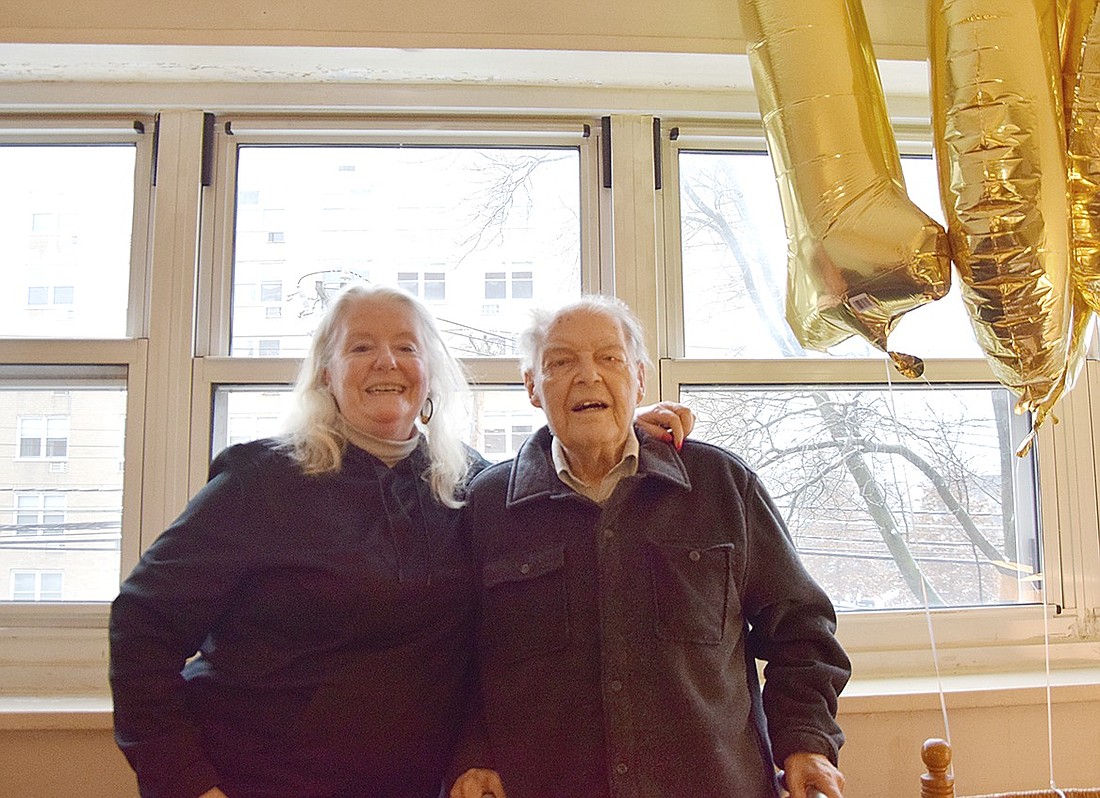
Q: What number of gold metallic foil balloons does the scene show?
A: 3